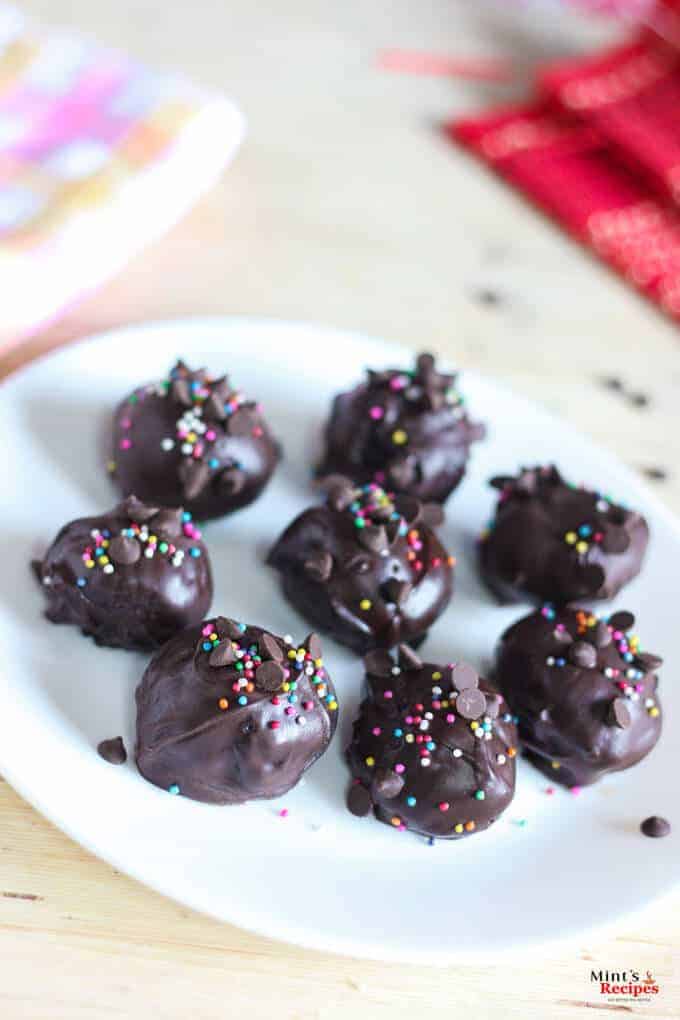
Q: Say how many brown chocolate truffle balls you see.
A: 8